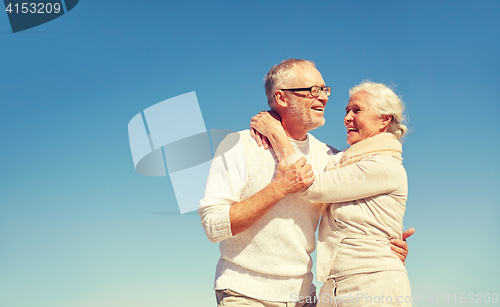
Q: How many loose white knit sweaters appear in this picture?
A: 1